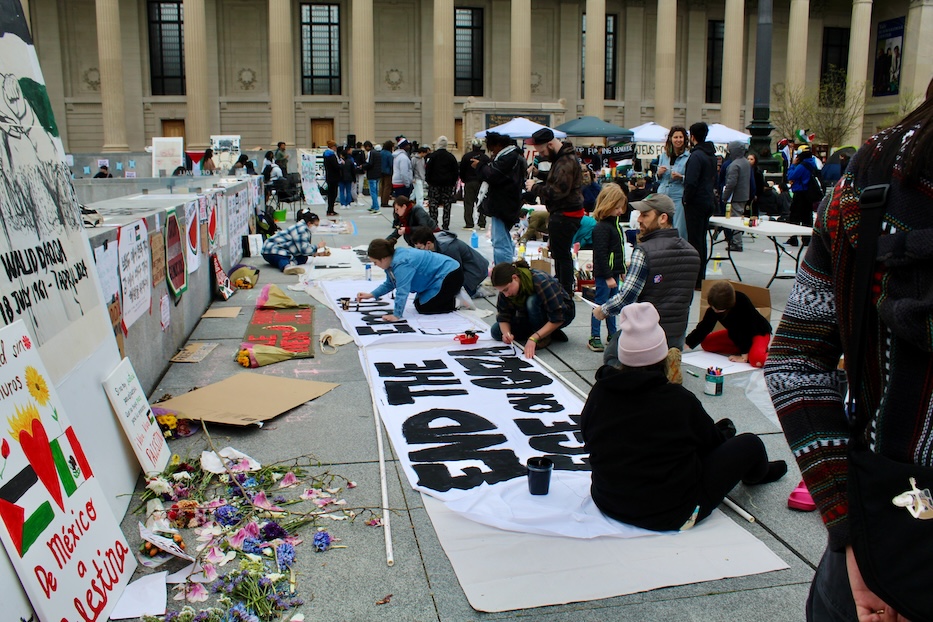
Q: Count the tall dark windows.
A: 6